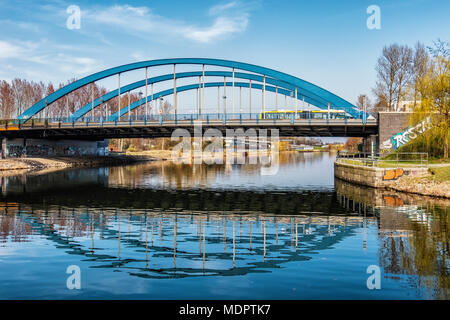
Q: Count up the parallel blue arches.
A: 3